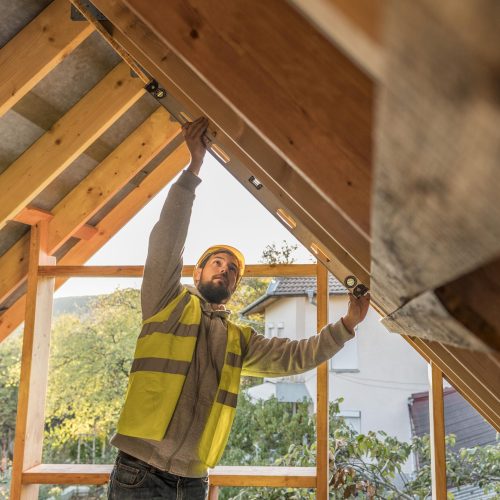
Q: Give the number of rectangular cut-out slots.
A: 4